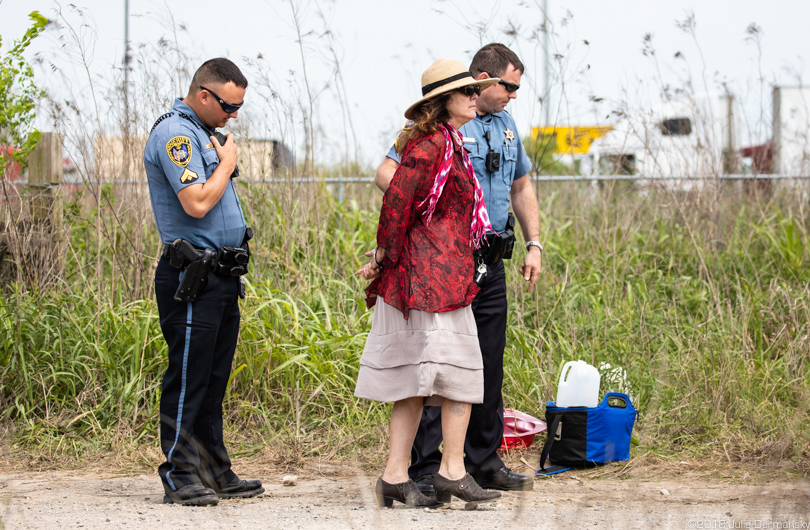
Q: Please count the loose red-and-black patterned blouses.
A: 1